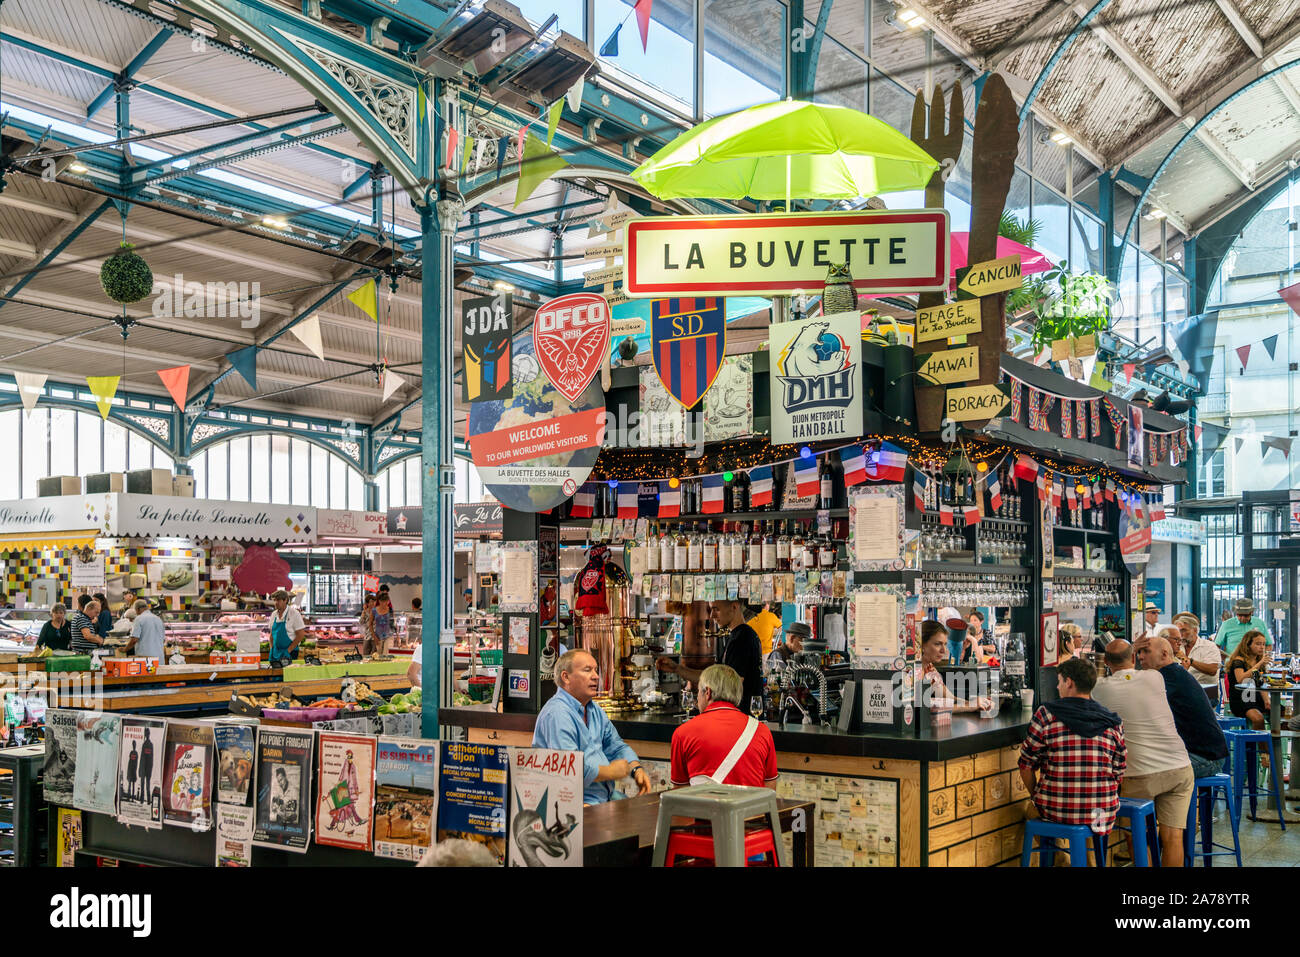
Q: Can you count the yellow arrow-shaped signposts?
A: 3